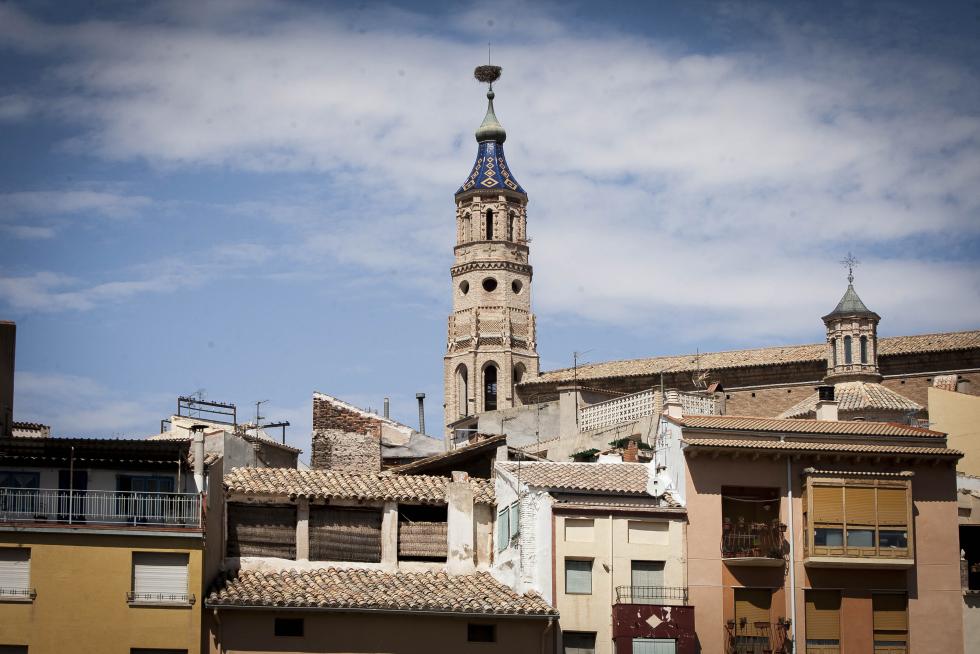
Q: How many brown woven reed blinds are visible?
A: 3